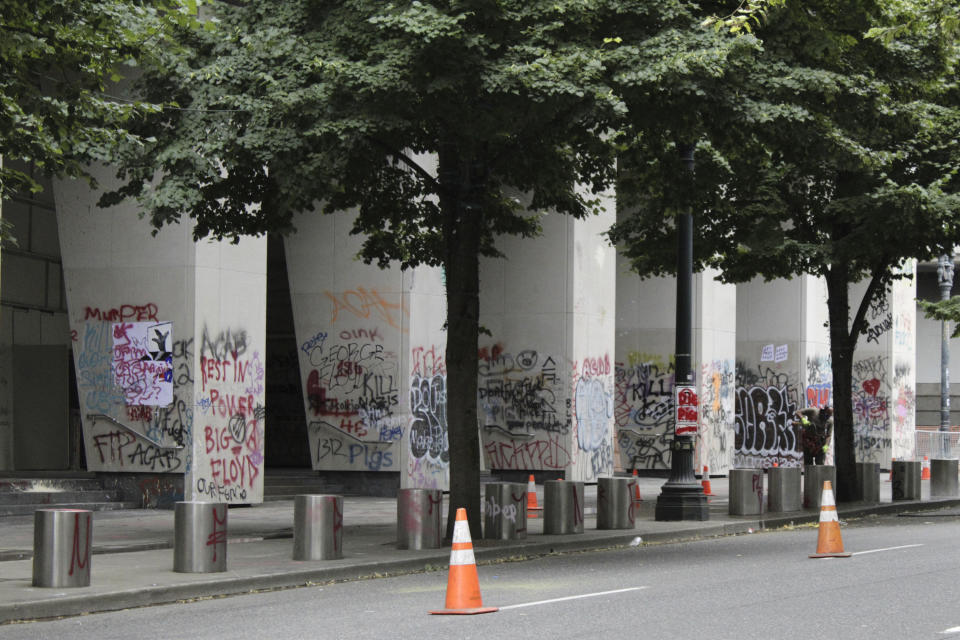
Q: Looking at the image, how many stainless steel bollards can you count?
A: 13